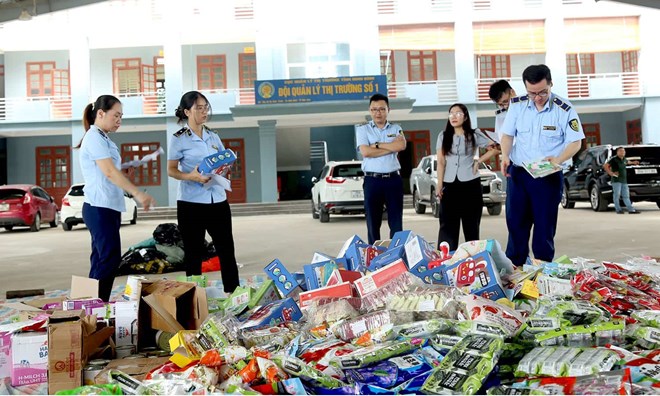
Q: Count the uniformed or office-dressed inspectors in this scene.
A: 6